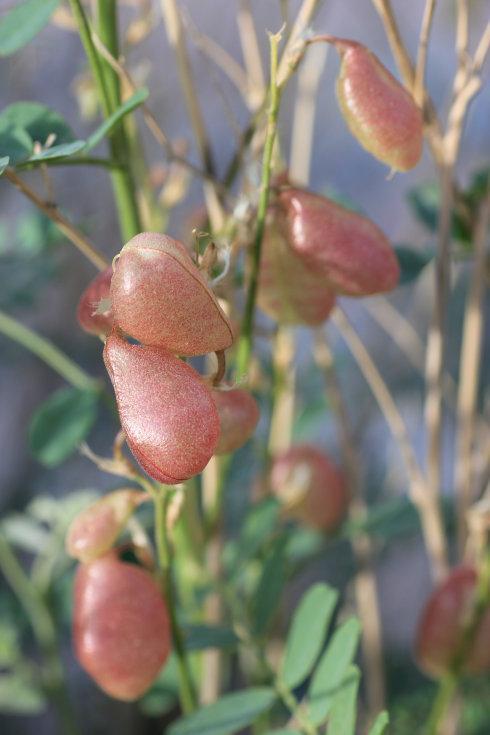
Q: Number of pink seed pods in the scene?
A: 11